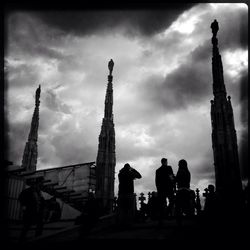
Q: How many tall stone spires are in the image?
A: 3